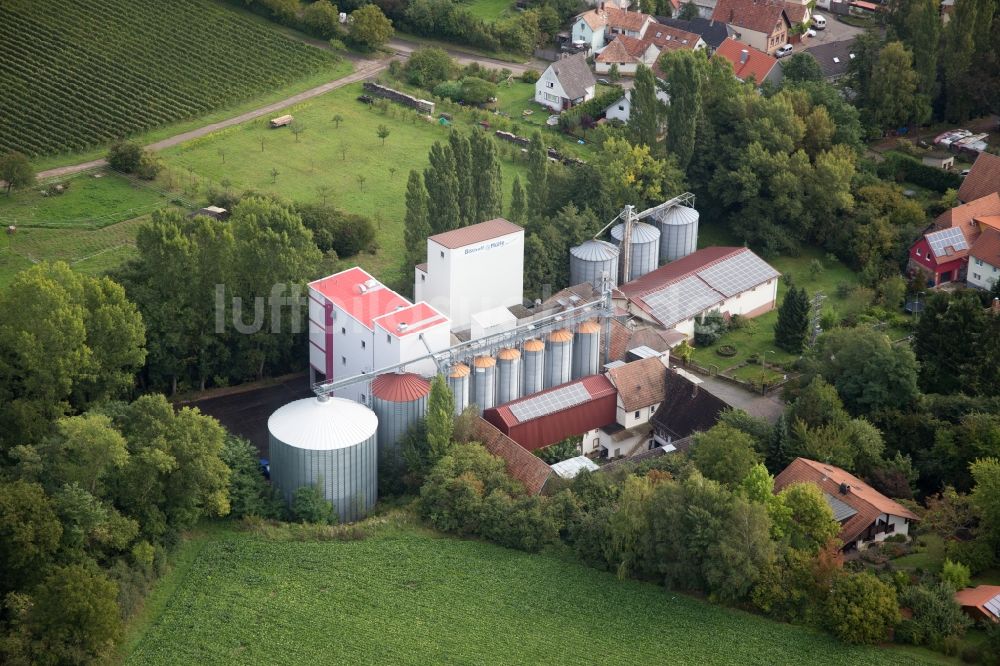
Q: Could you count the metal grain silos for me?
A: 11